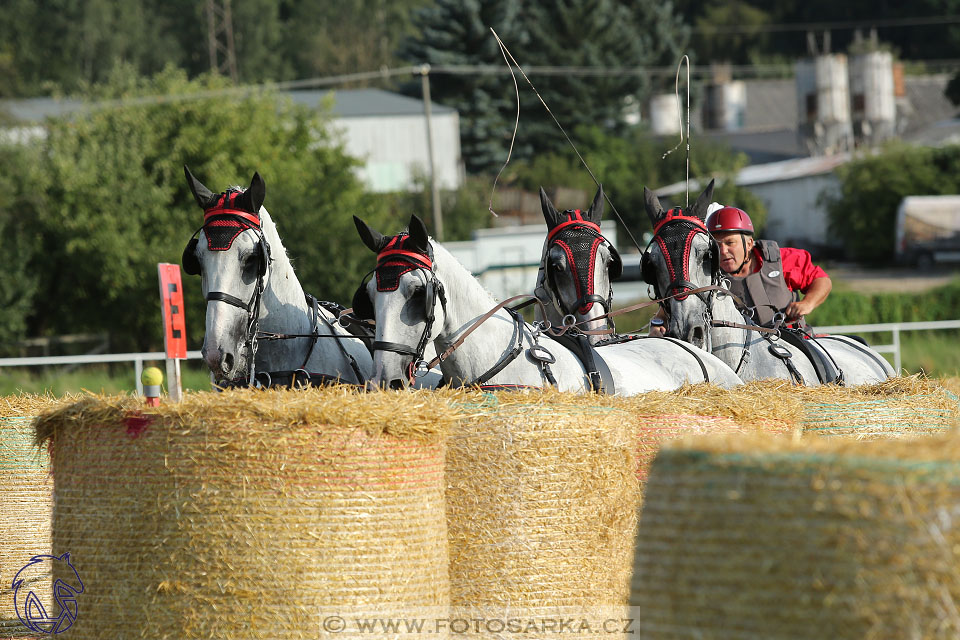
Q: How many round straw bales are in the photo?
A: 6